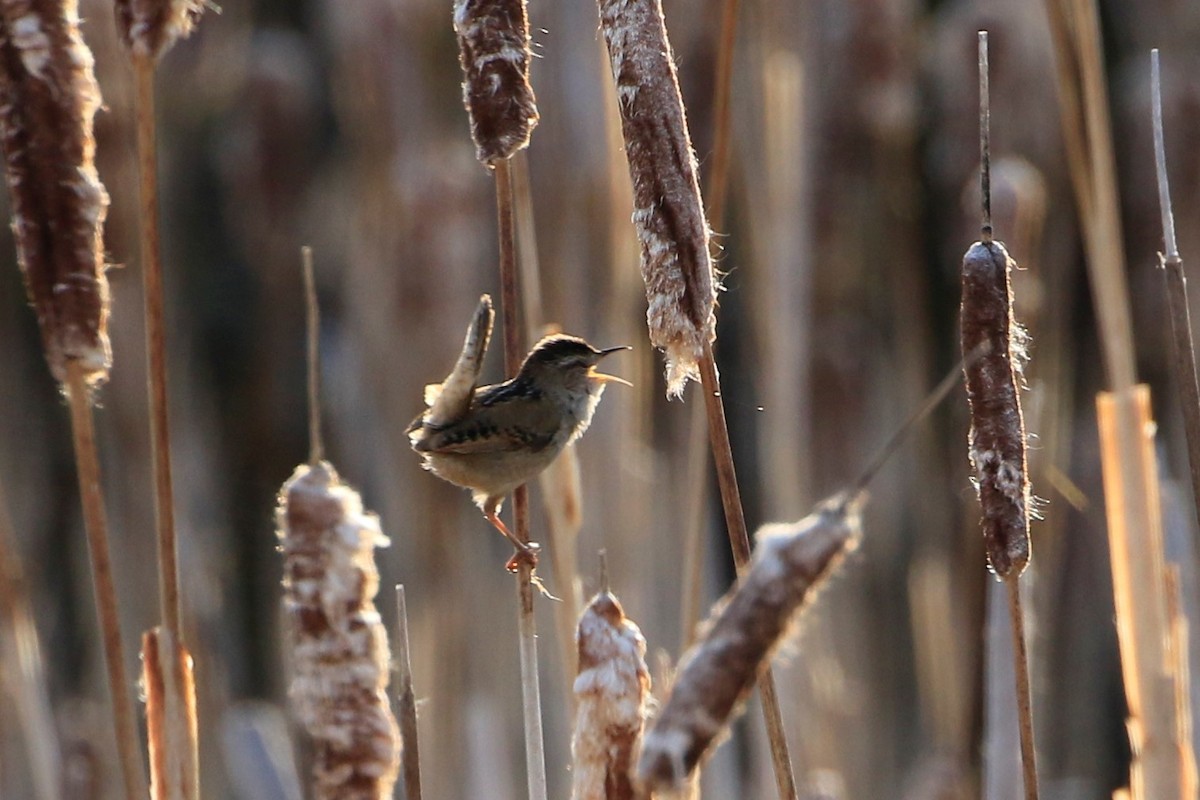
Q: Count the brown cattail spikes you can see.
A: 8